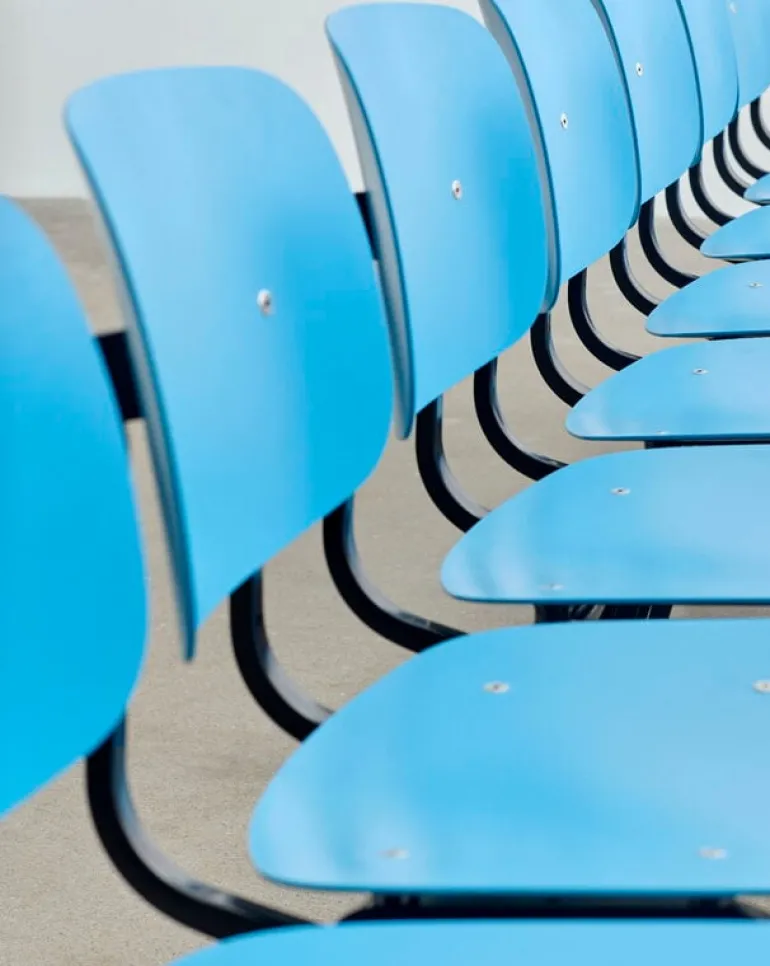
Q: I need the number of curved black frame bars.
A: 14